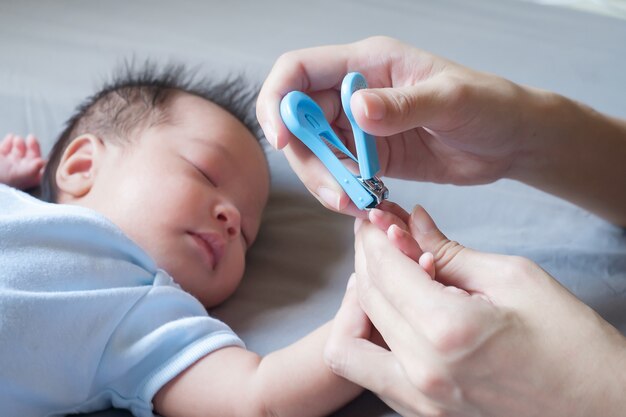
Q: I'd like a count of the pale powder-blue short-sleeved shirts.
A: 1